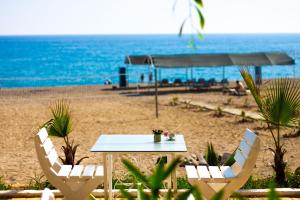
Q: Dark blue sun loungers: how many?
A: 6